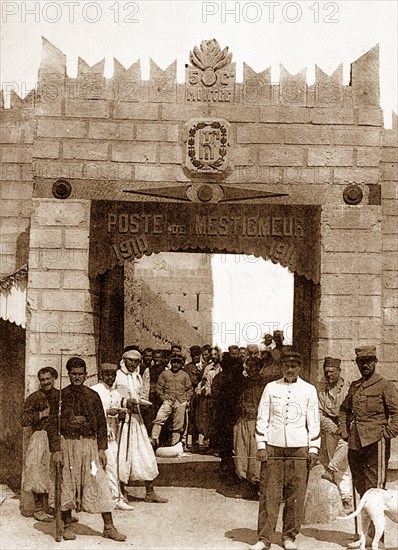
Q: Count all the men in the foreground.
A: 7